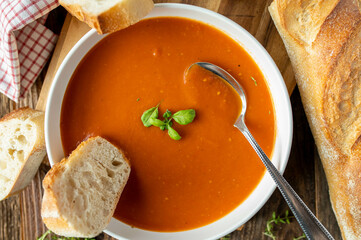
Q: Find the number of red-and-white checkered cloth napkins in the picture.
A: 1